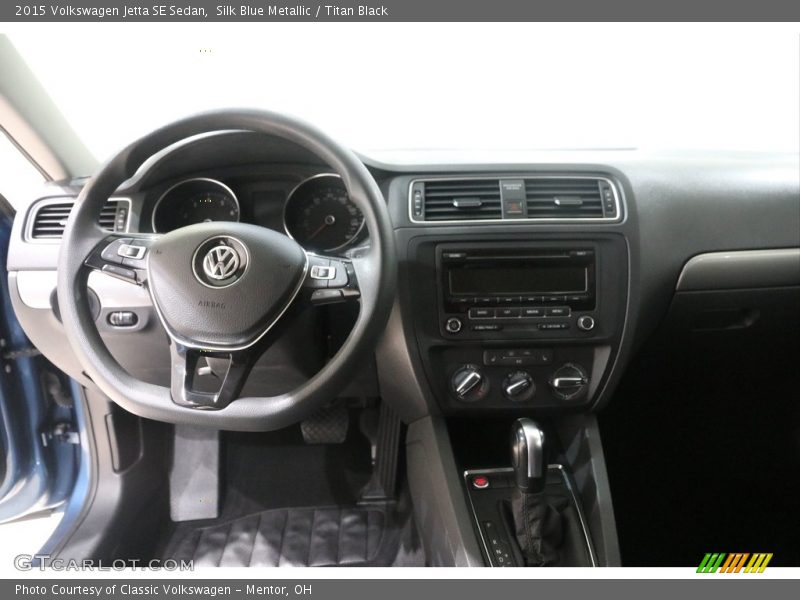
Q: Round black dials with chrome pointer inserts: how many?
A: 3